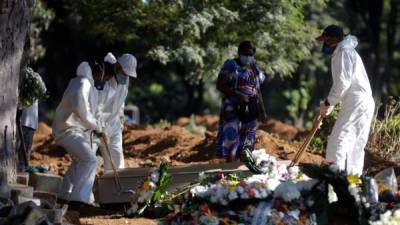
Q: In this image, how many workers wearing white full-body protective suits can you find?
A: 3